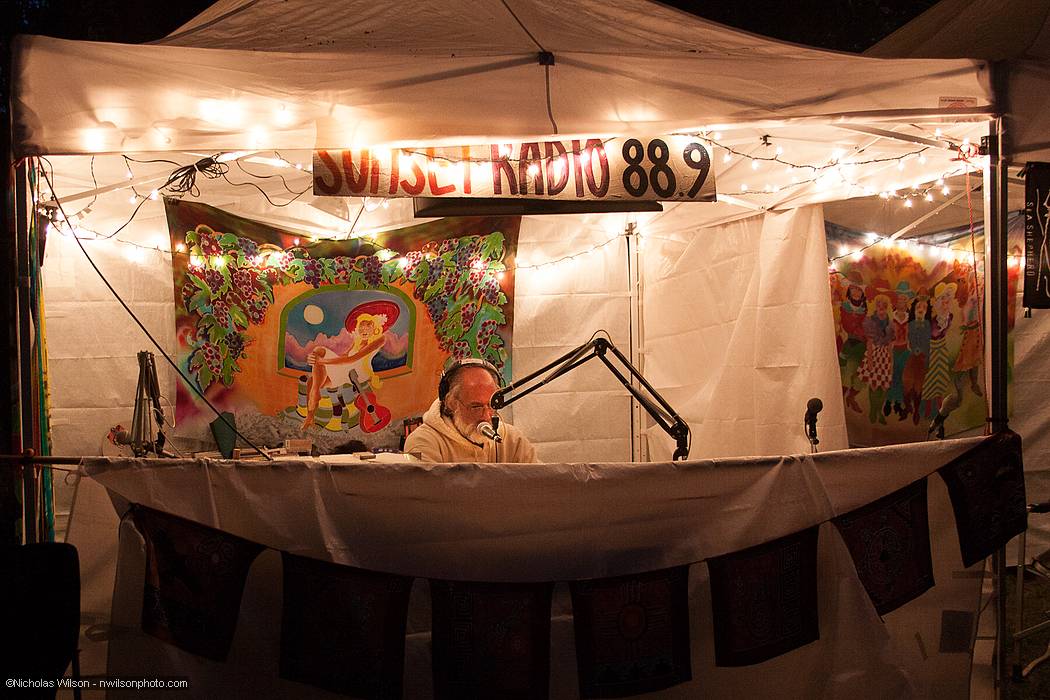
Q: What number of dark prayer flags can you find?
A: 7